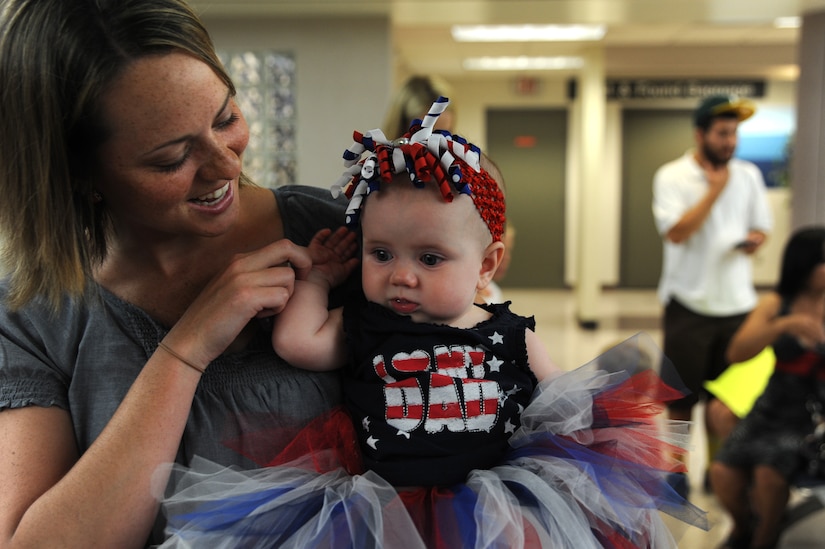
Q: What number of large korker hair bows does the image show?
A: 1